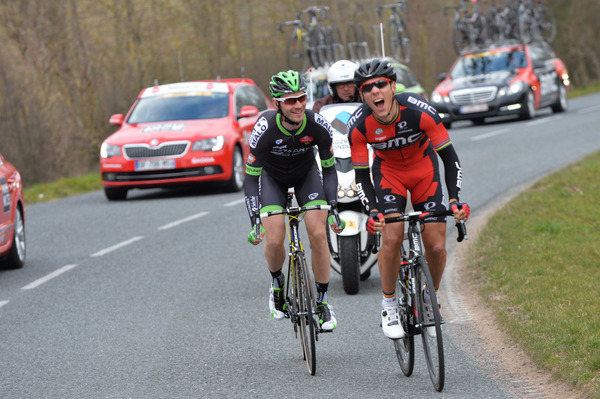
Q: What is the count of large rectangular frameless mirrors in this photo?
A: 0